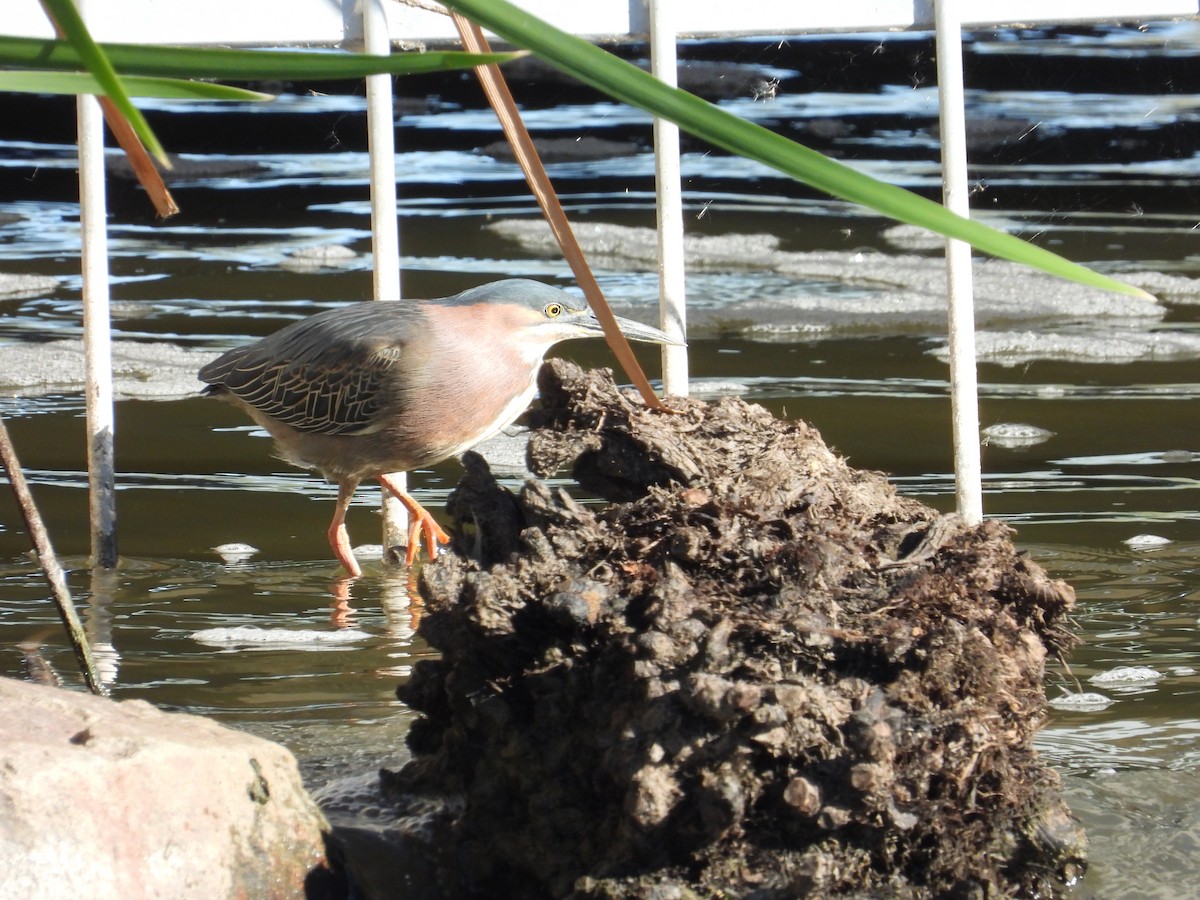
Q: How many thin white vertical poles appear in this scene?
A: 4